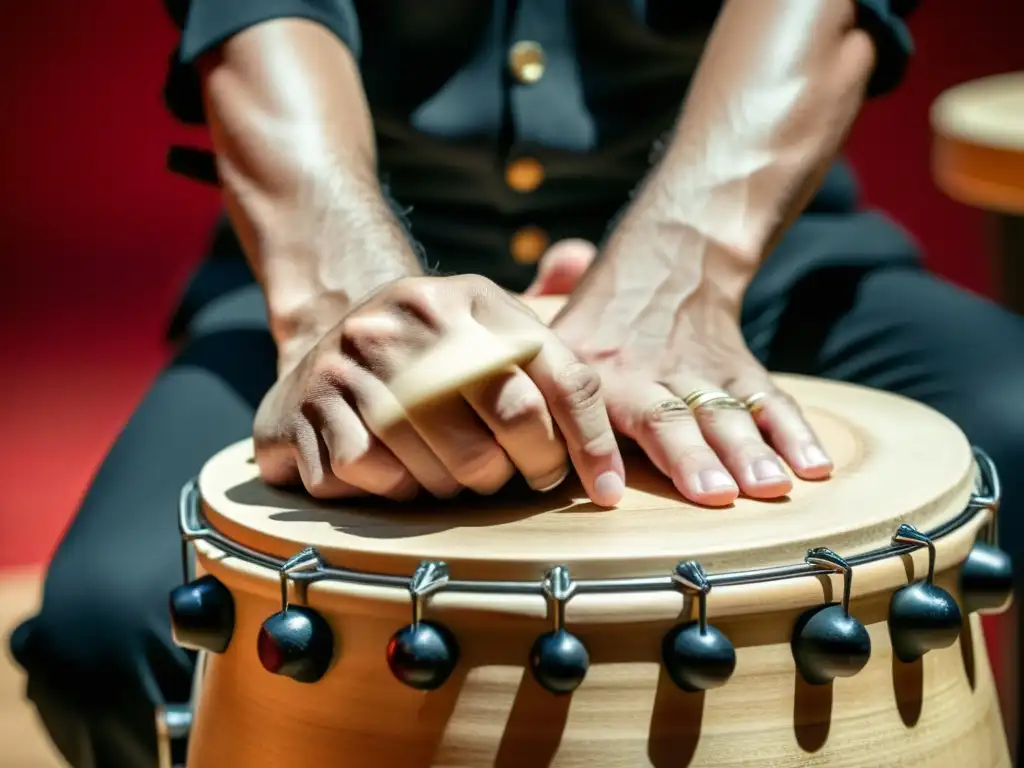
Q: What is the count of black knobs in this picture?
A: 8